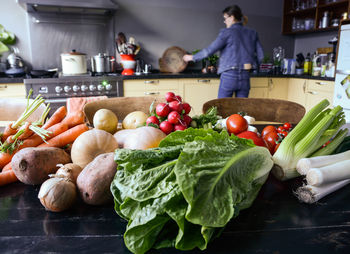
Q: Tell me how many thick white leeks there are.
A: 3